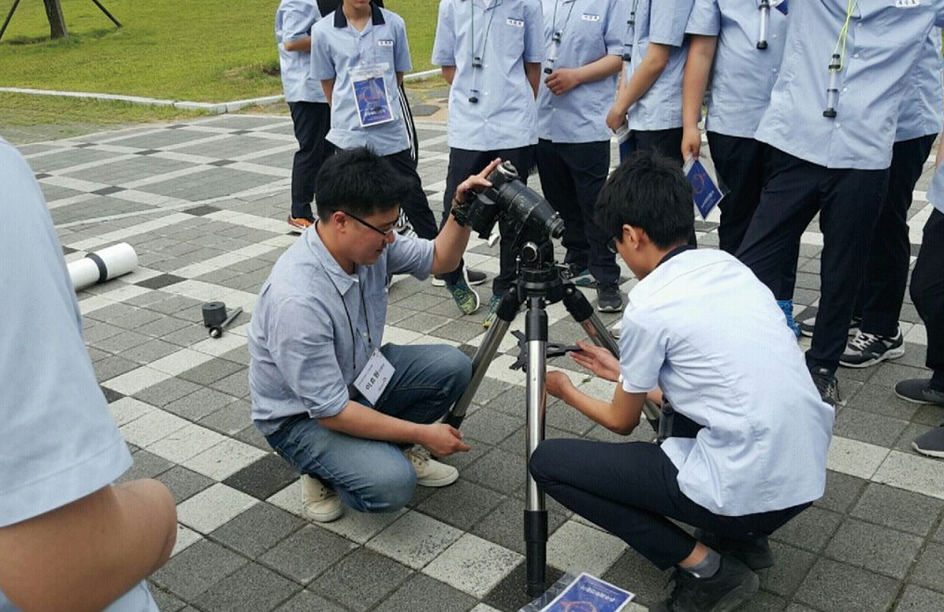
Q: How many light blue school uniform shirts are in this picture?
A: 11